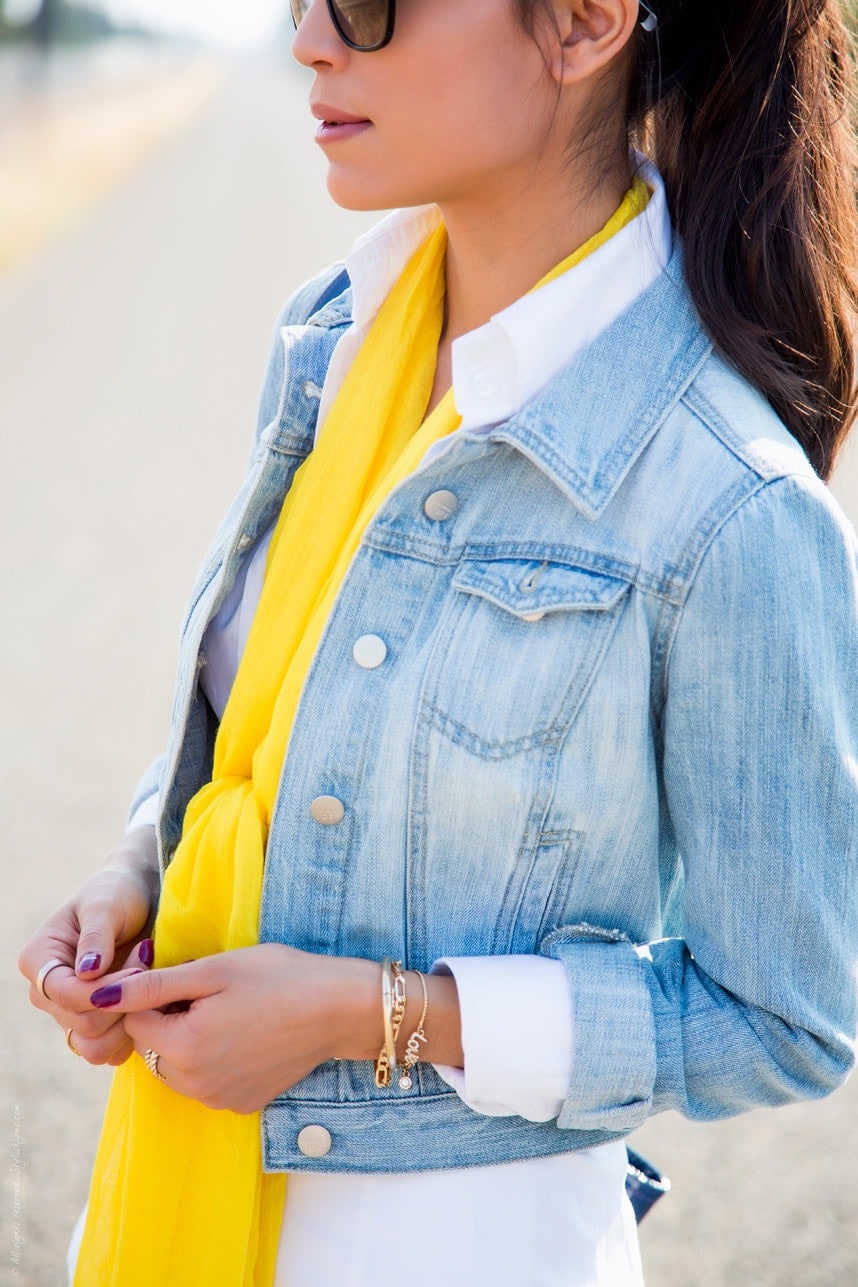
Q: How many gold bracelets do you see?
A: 3